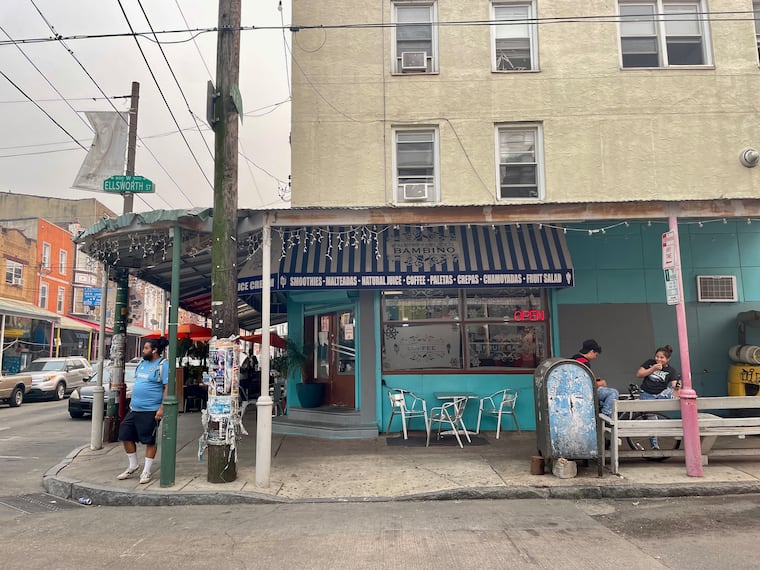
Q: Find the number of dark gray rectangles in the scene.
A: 1